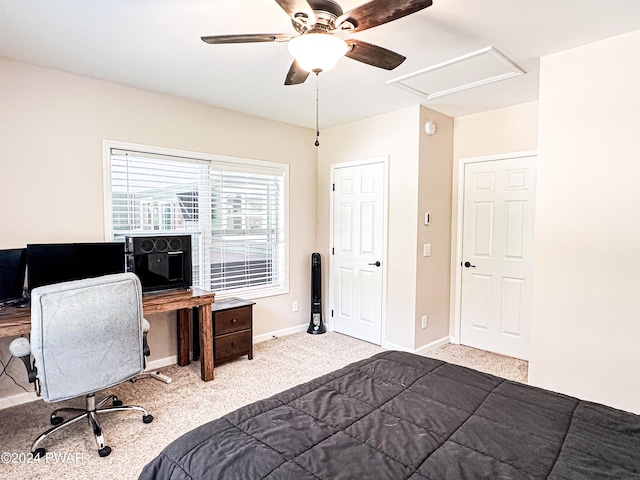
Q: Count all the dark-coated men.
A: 0